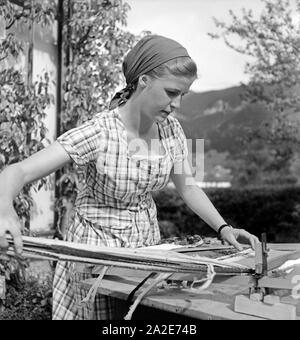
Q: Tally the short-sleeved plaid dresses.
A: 1